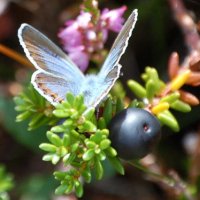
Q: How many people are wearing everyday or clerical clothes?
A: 0